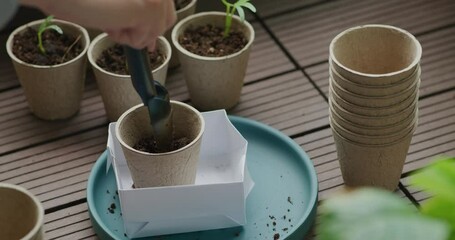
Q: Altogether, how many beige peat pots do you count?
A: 14